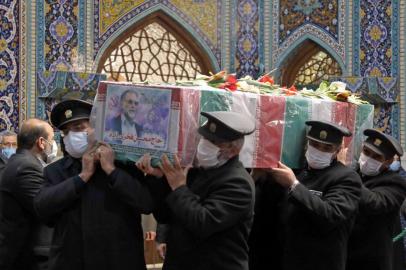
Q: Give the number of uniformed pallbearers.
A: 4